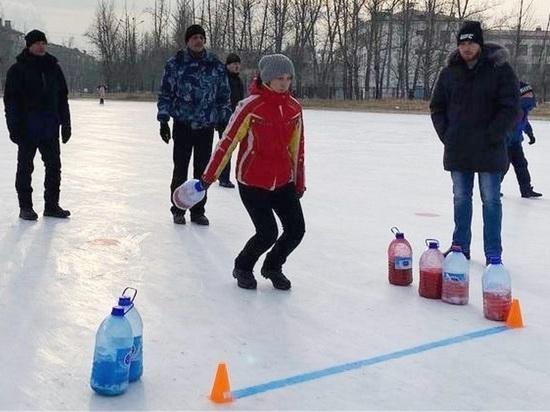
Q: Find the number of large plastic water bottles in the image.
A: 7